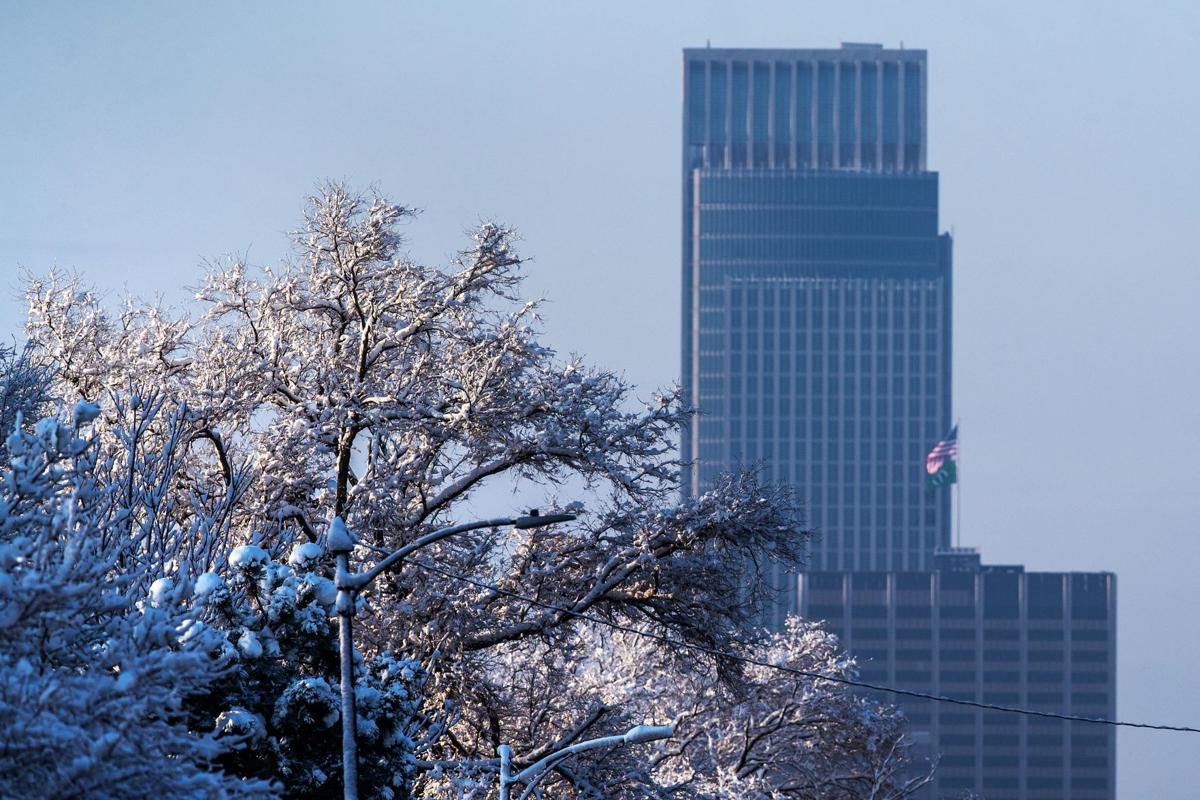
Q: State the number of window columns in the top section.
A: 11